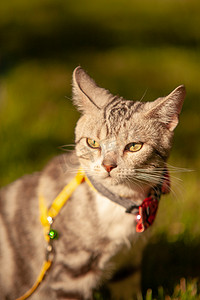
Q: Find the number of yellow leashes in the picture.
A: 1